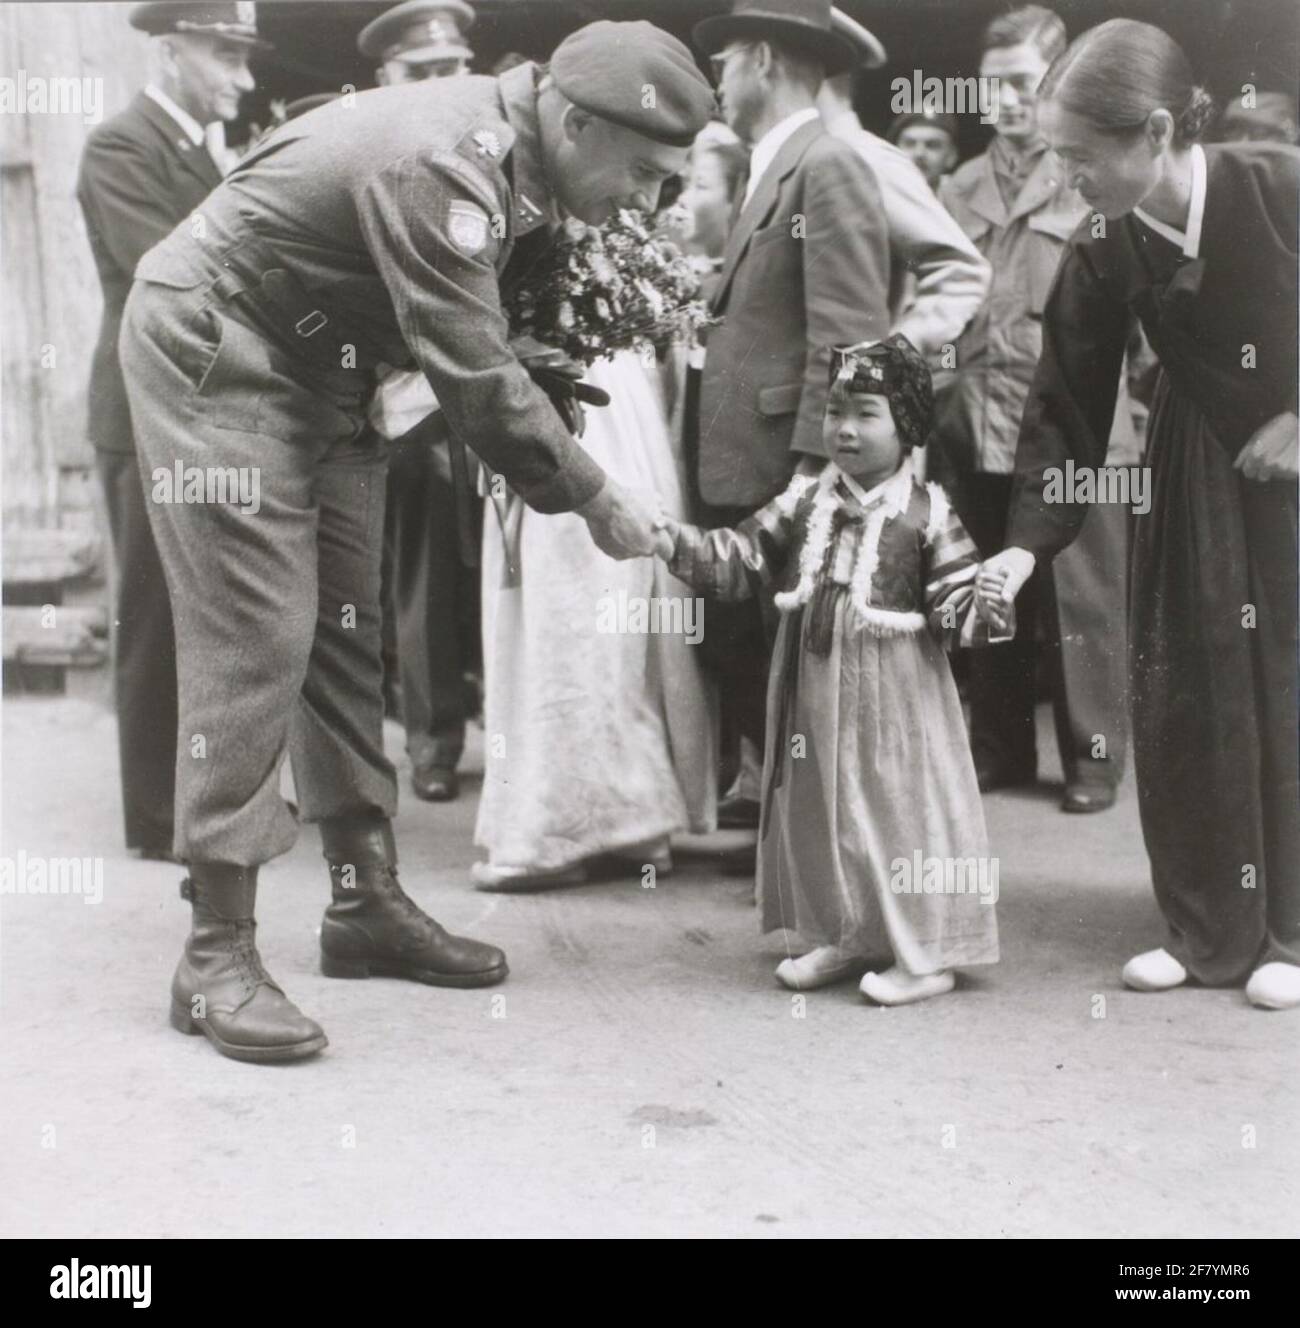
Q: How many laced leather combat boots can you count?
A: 2